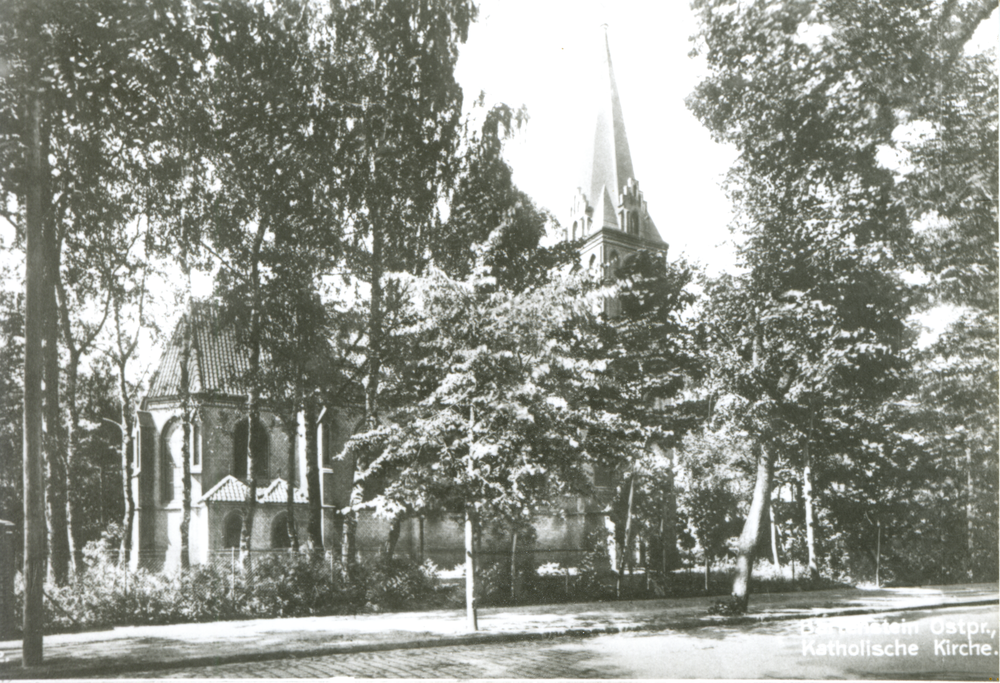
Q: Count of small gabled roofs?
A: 2